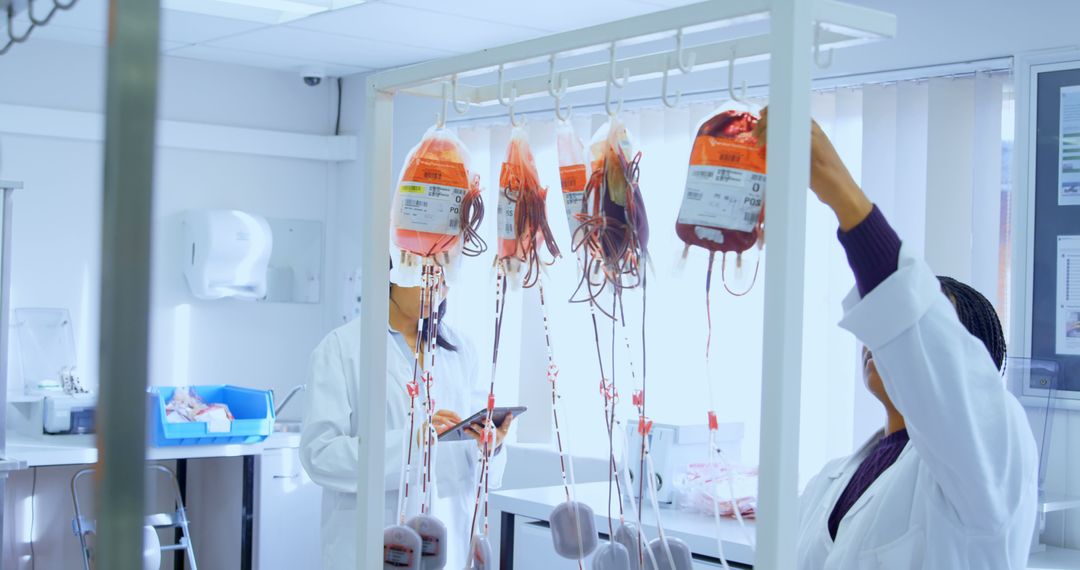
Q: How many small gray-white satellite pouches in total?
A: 7